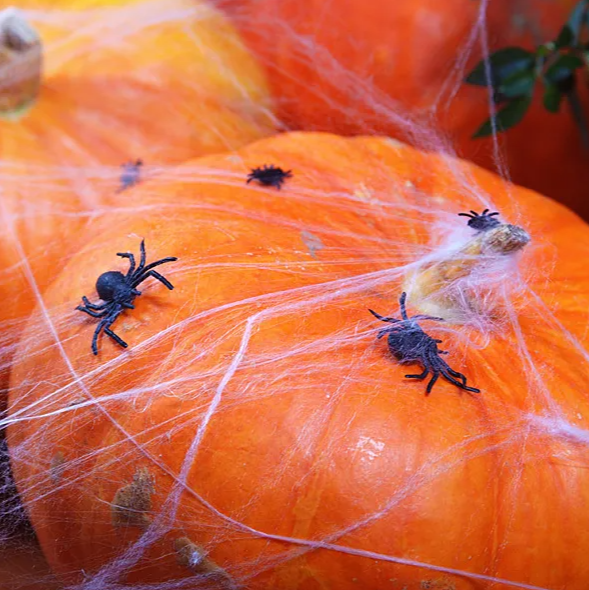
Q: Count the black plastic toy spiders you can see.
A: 5